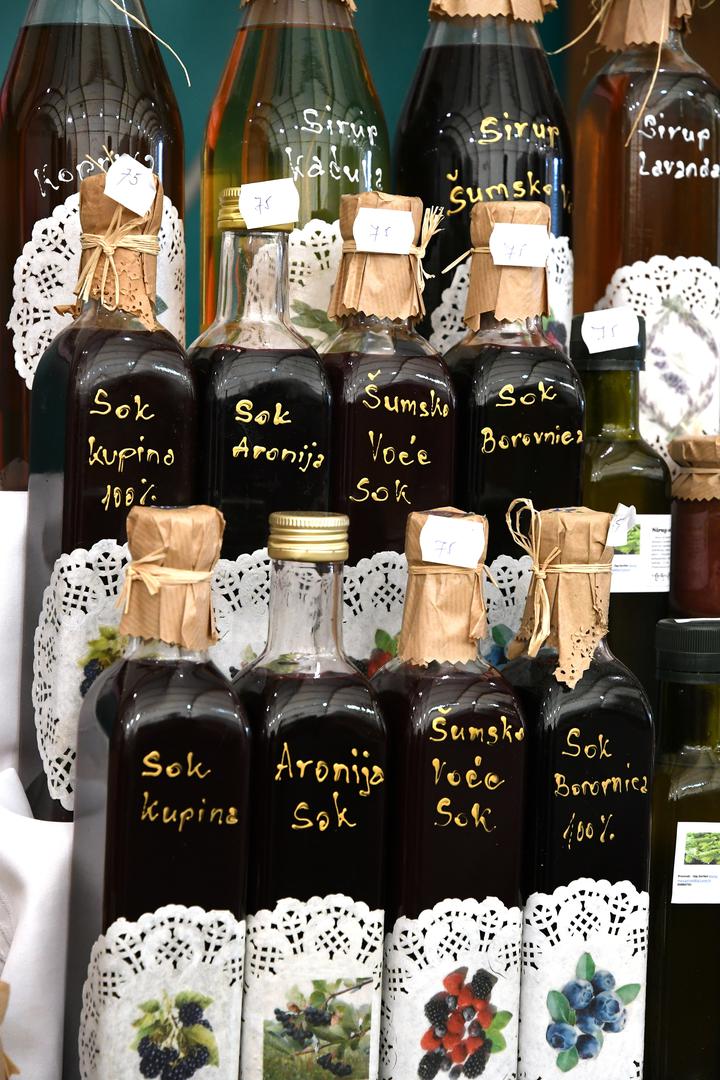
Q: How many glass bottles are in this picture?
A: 14